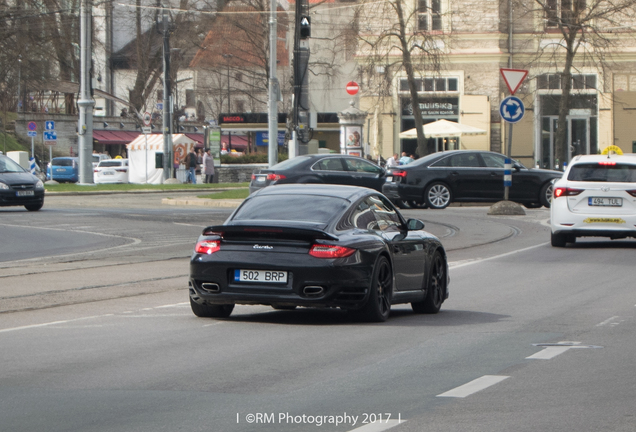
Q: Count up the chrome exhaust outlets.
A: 2